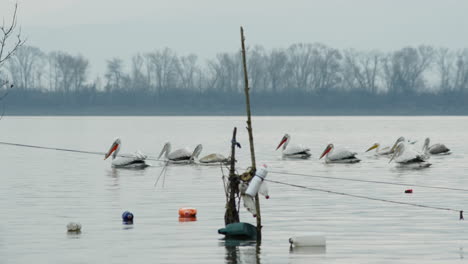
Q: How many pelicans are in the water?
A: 9